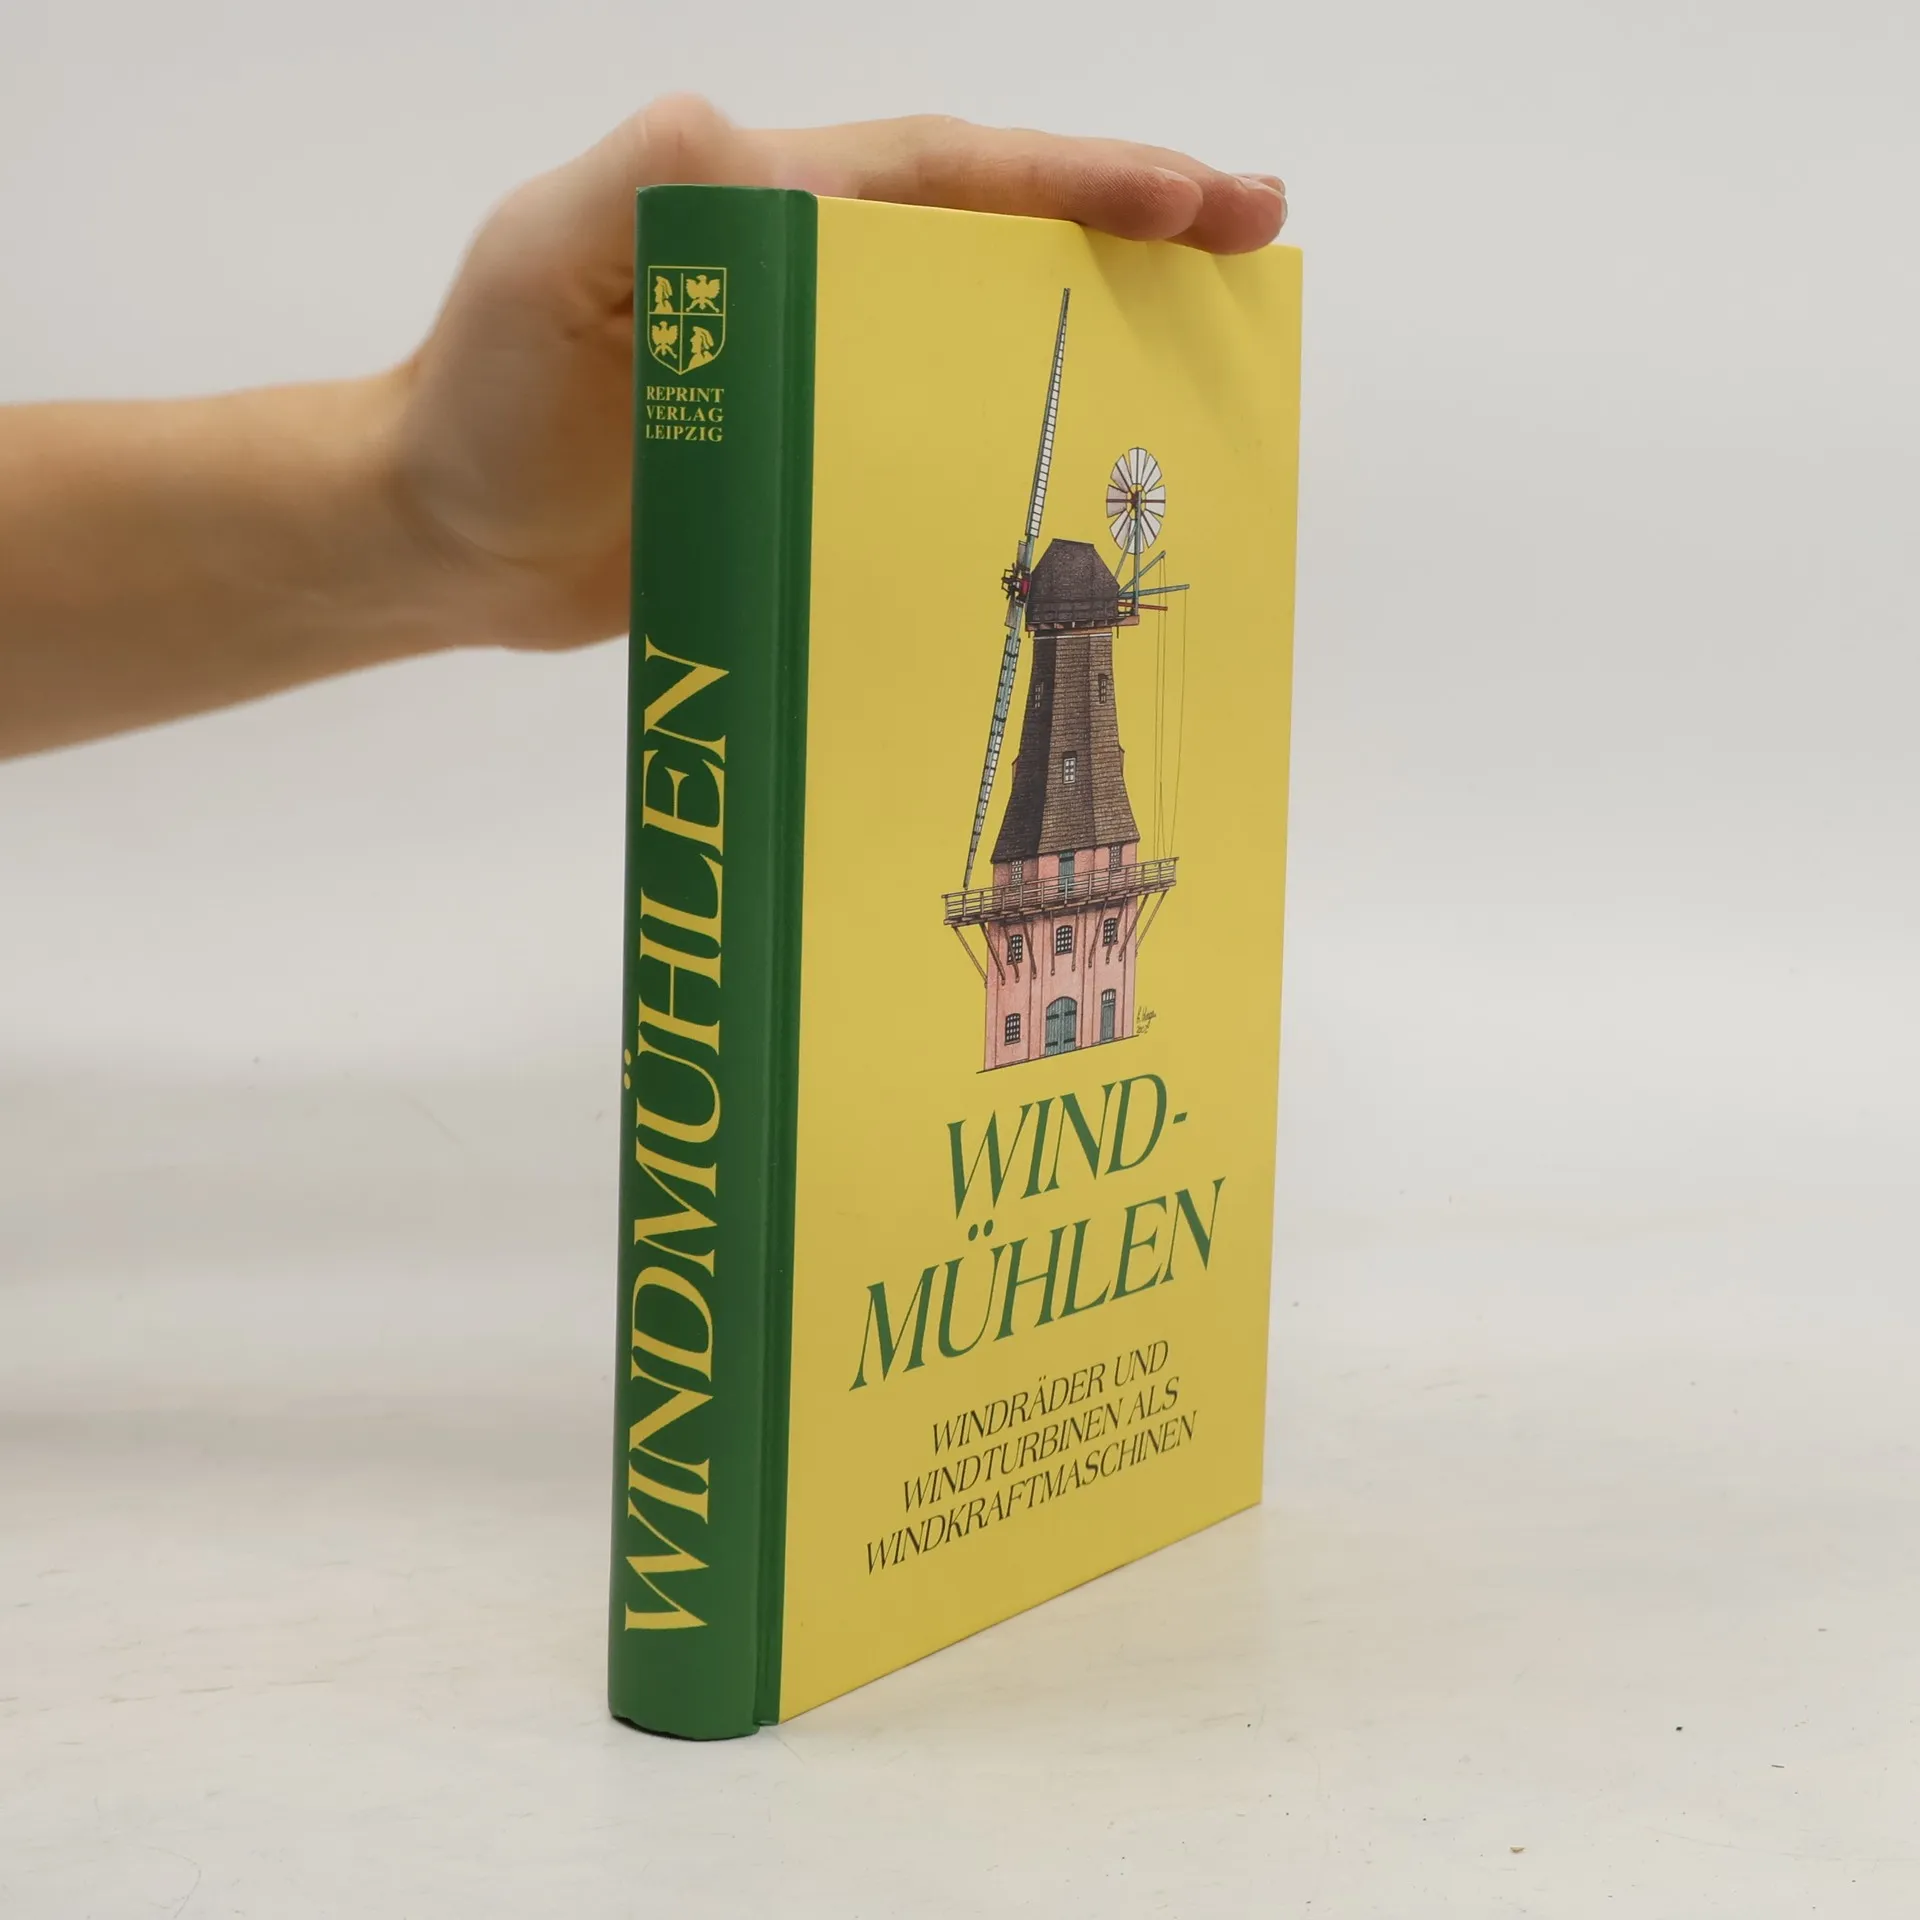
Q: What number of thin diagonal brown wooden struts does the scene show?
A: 10